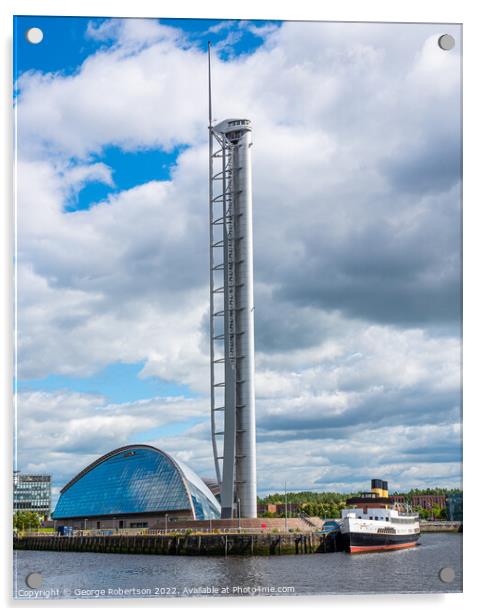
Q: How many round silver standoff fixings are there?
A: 4